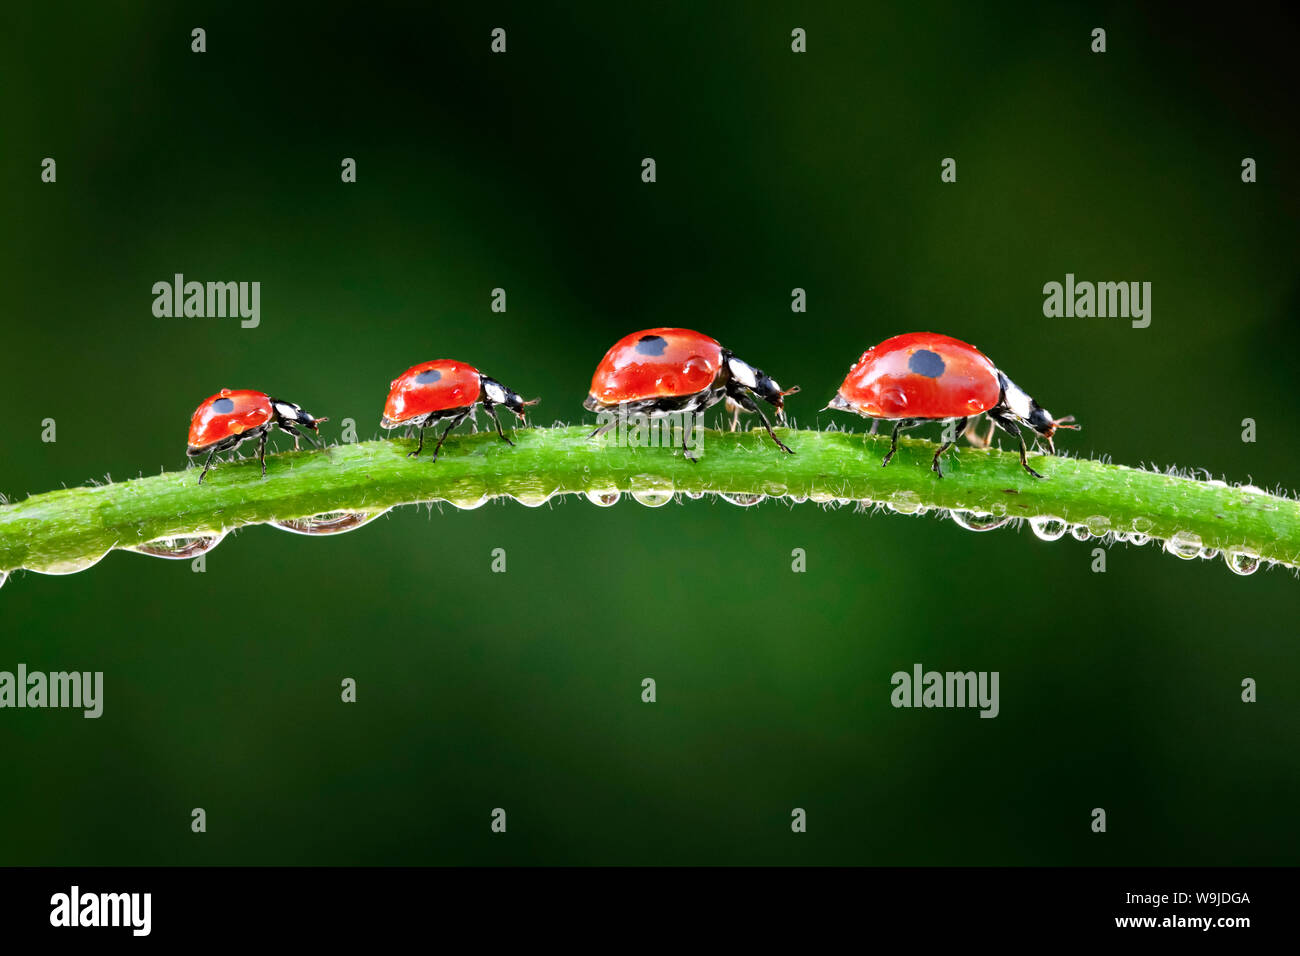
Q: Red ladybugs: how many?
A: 4